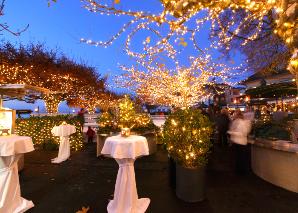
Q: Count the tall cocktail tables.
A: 3